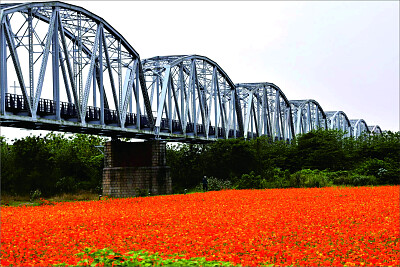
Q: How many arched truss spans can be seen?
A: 7